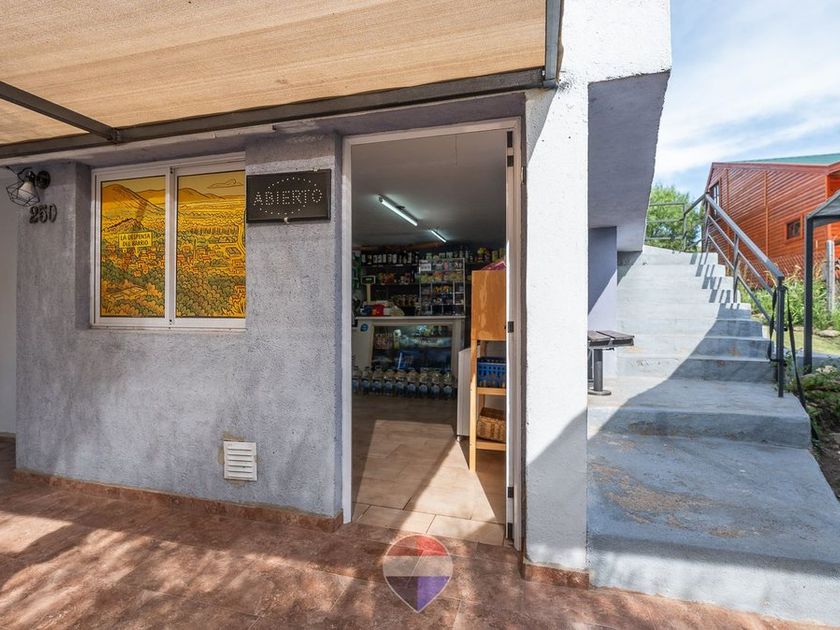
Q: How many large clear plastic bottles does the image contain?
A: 9